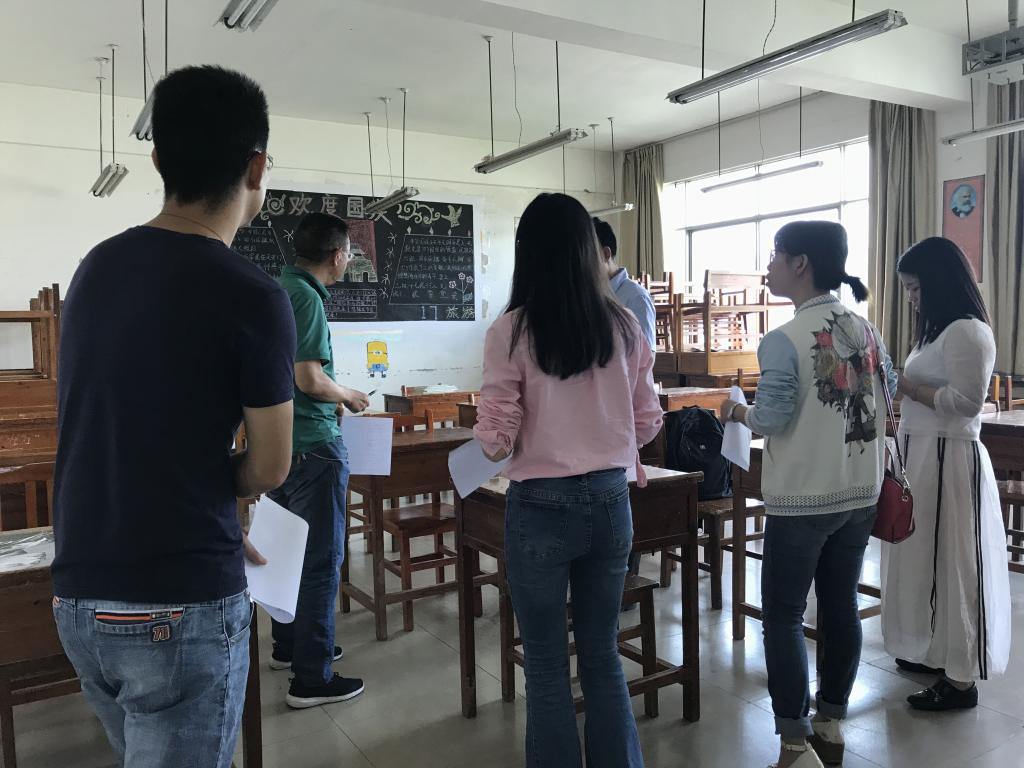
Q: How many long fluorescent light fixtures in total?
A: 9